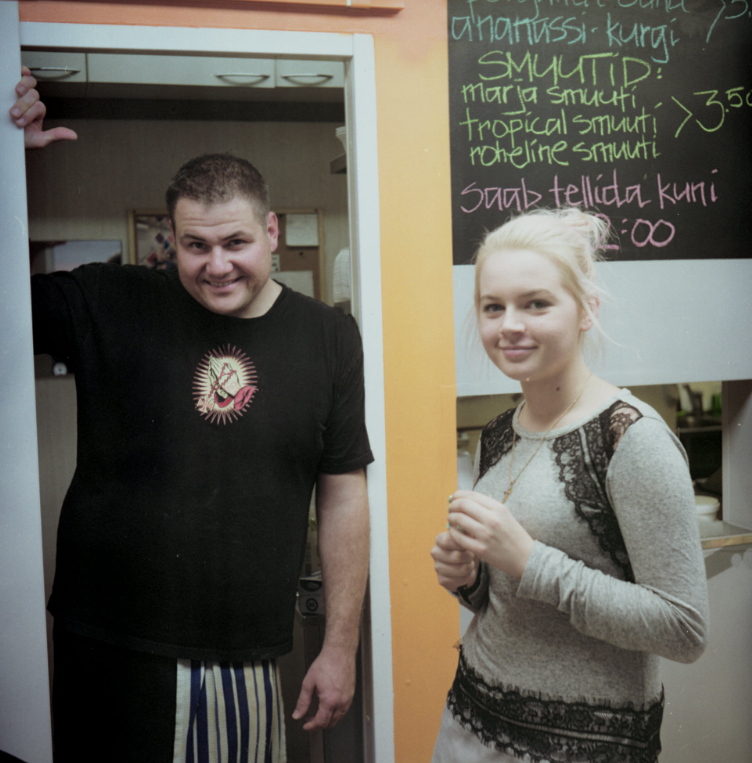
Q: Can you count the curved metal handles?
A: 3